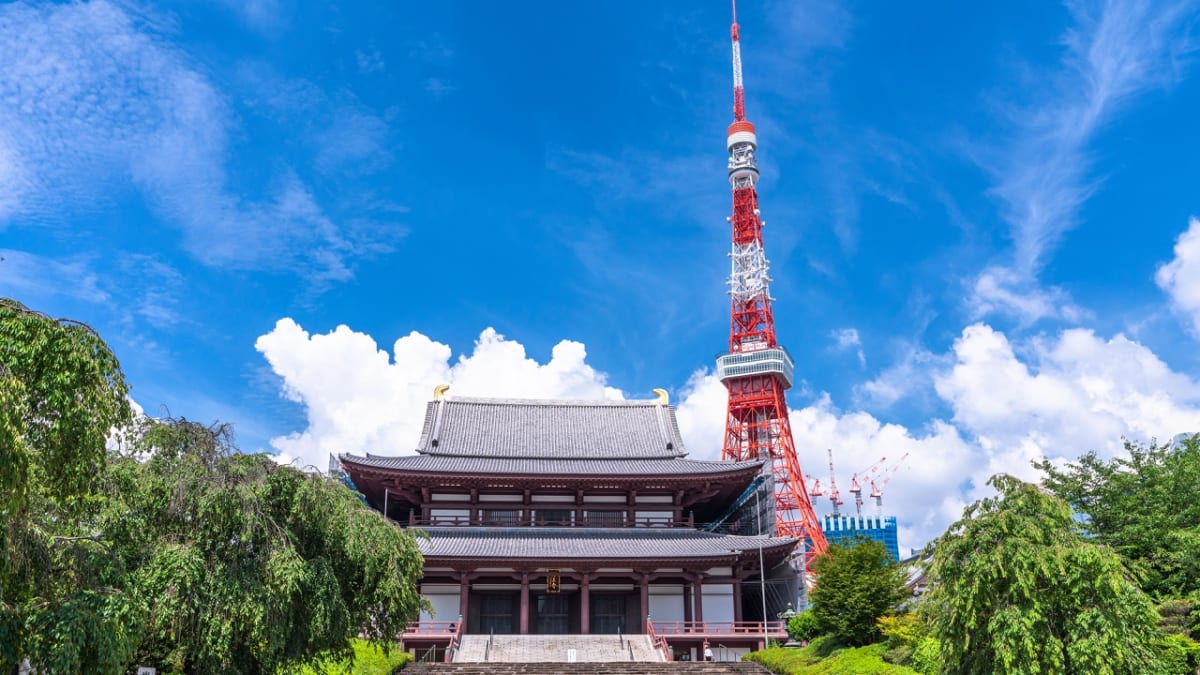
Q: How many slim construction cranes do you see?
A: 4